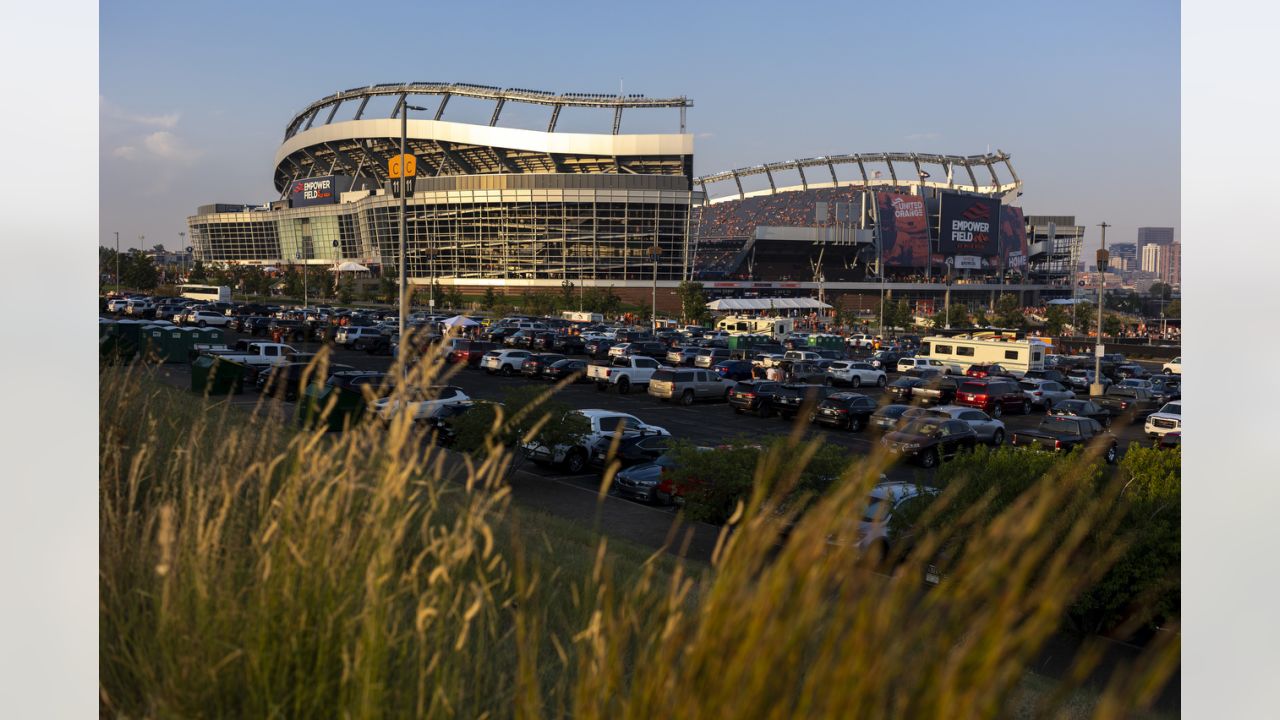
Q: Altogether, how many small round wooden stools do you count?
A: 0